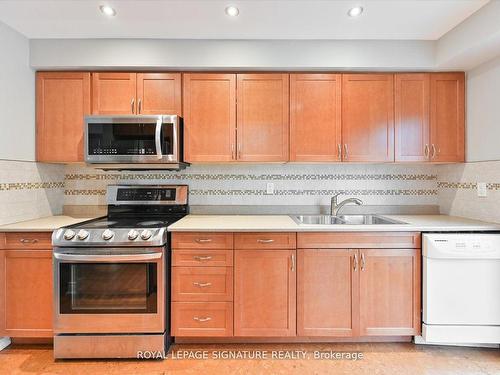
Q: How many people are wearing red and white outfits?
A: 0